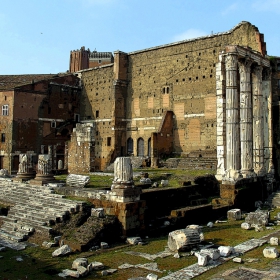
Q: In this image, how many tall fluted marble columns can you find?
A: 3